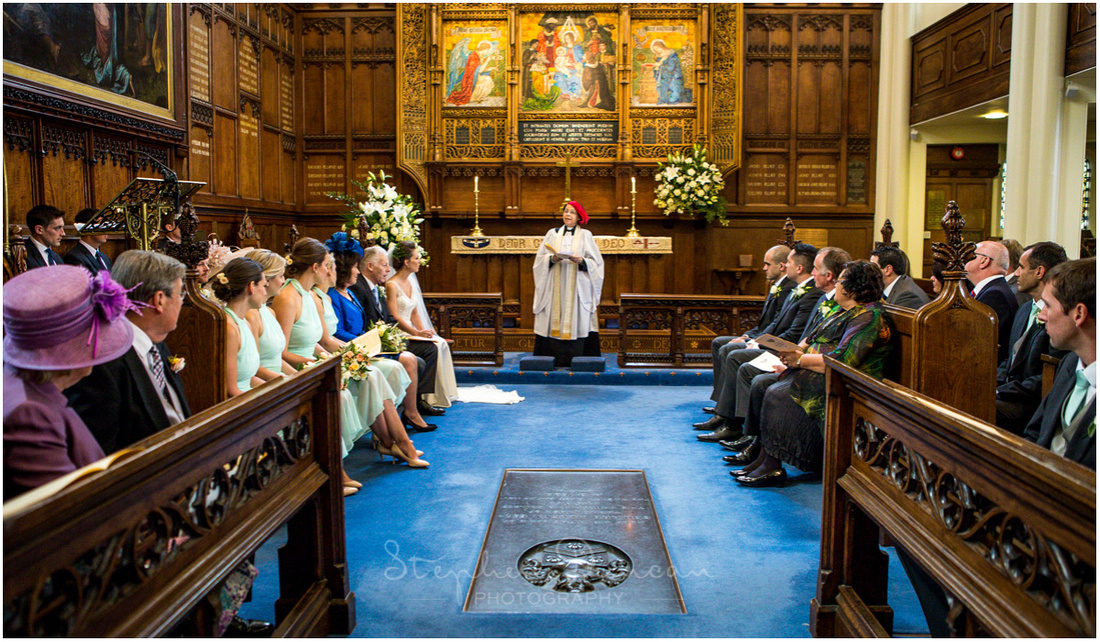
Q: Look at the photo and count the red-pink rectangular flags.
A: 0